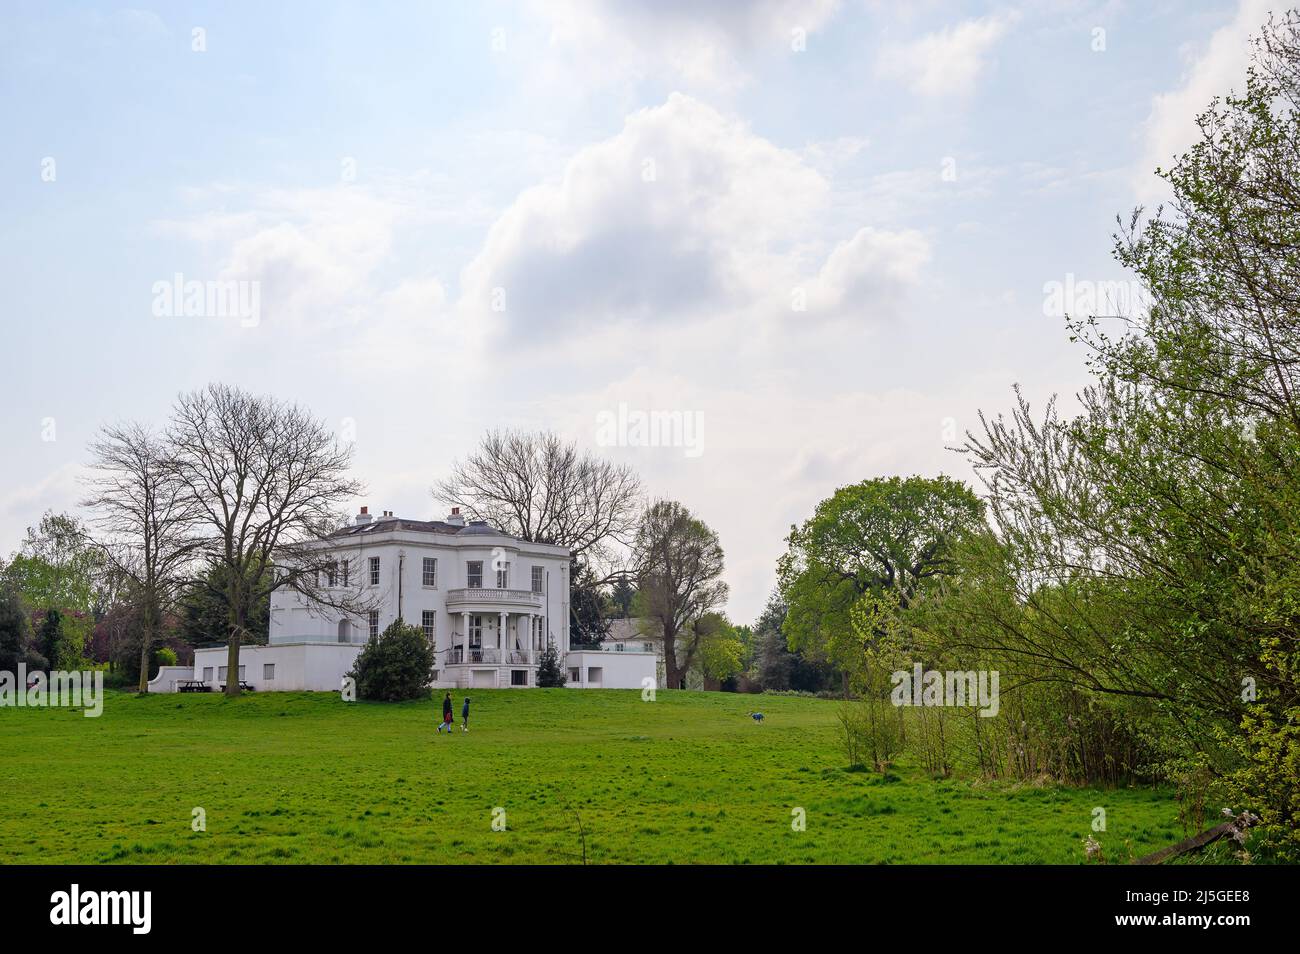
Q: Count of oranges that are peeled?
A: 0